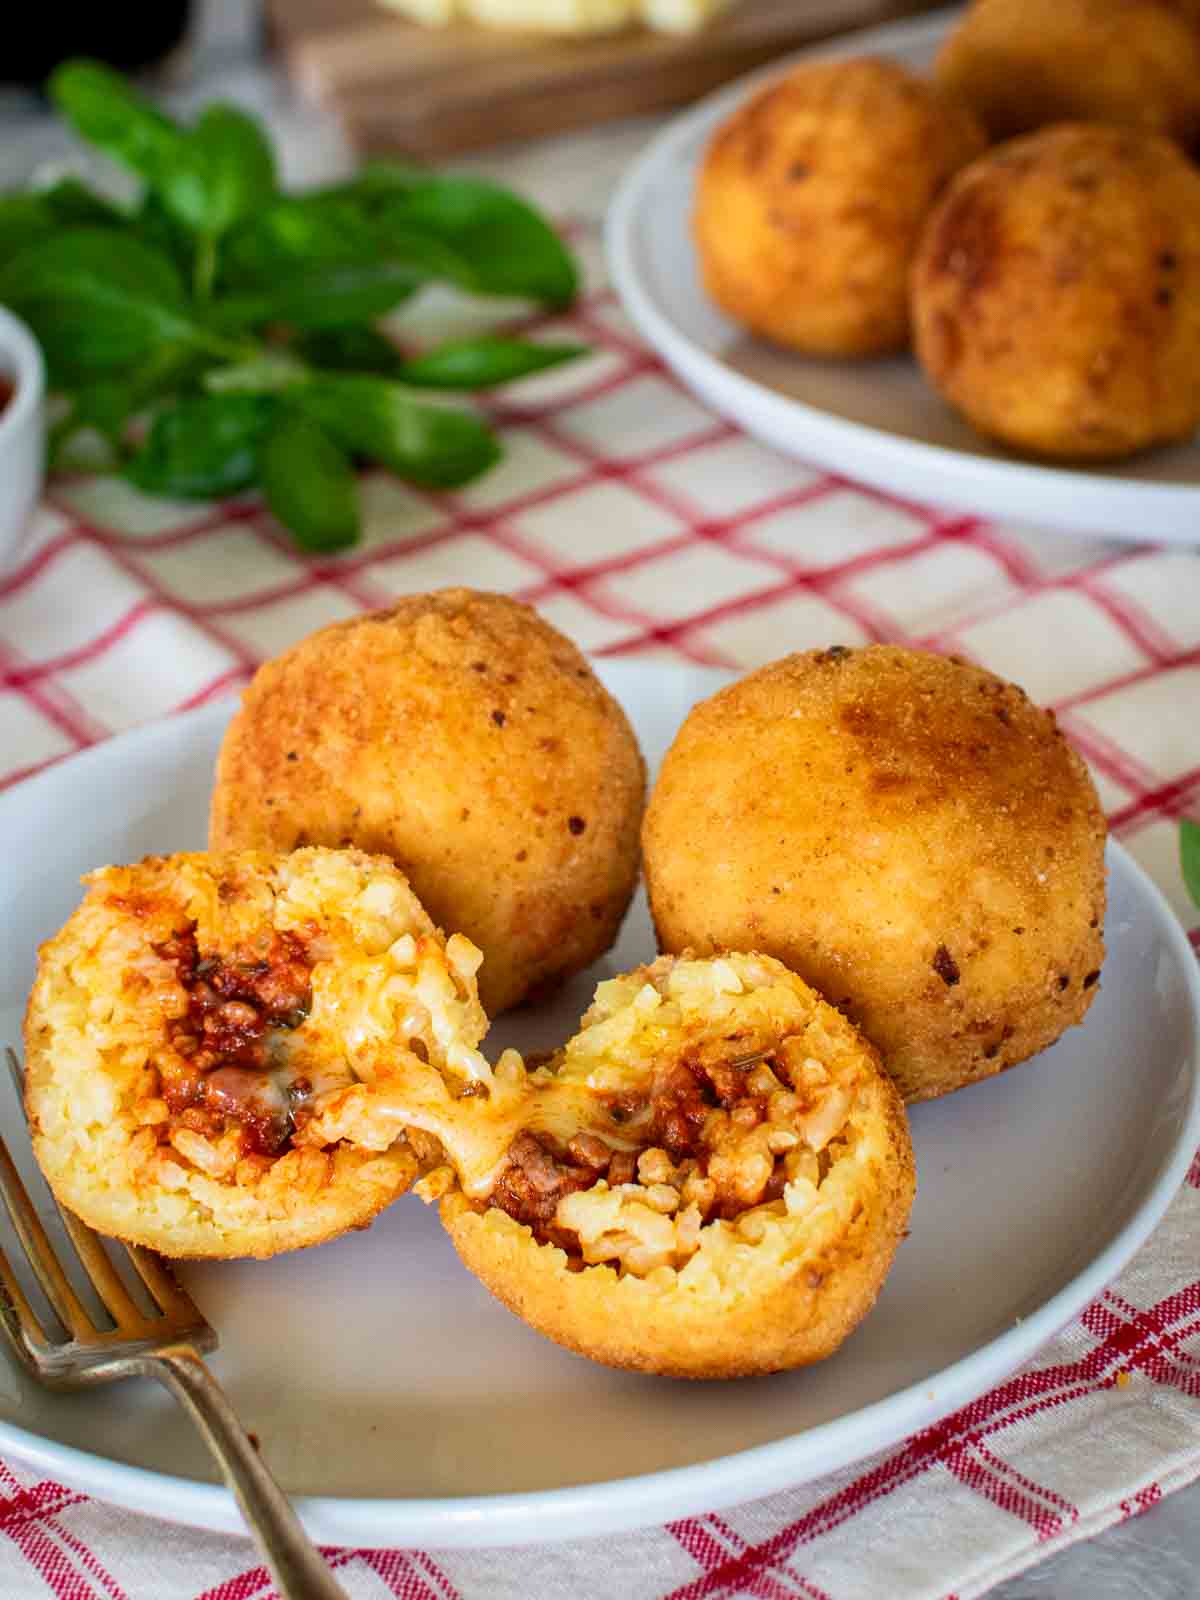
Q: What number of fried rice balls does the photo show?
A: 6